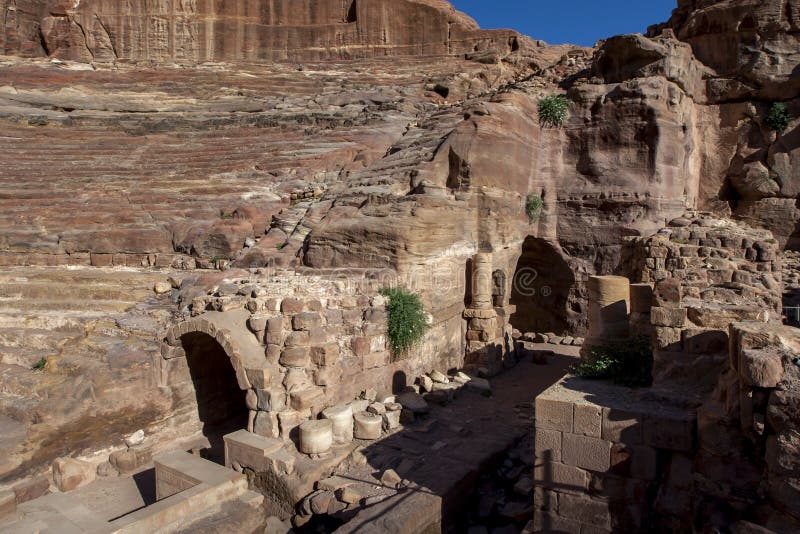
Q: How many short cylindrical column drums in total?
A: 3